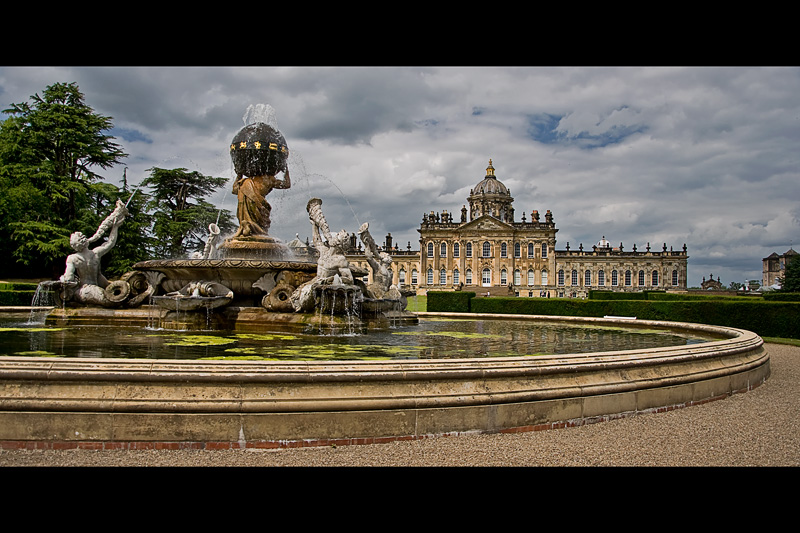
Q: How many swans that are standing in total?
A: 0